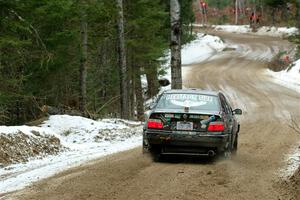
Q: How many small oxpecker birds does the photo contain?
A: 0